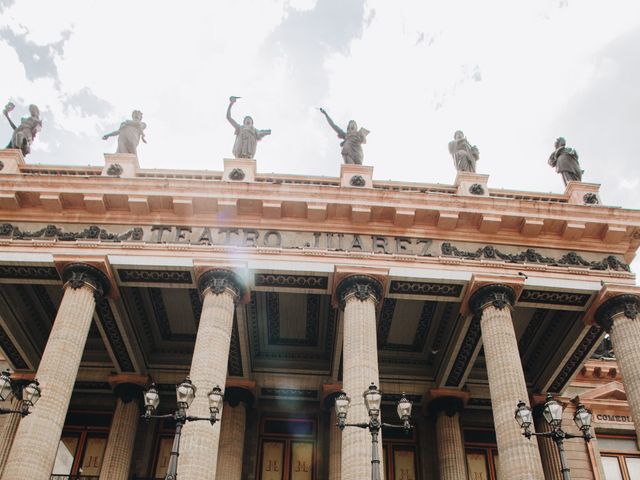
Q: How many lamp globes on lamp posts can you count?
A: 11